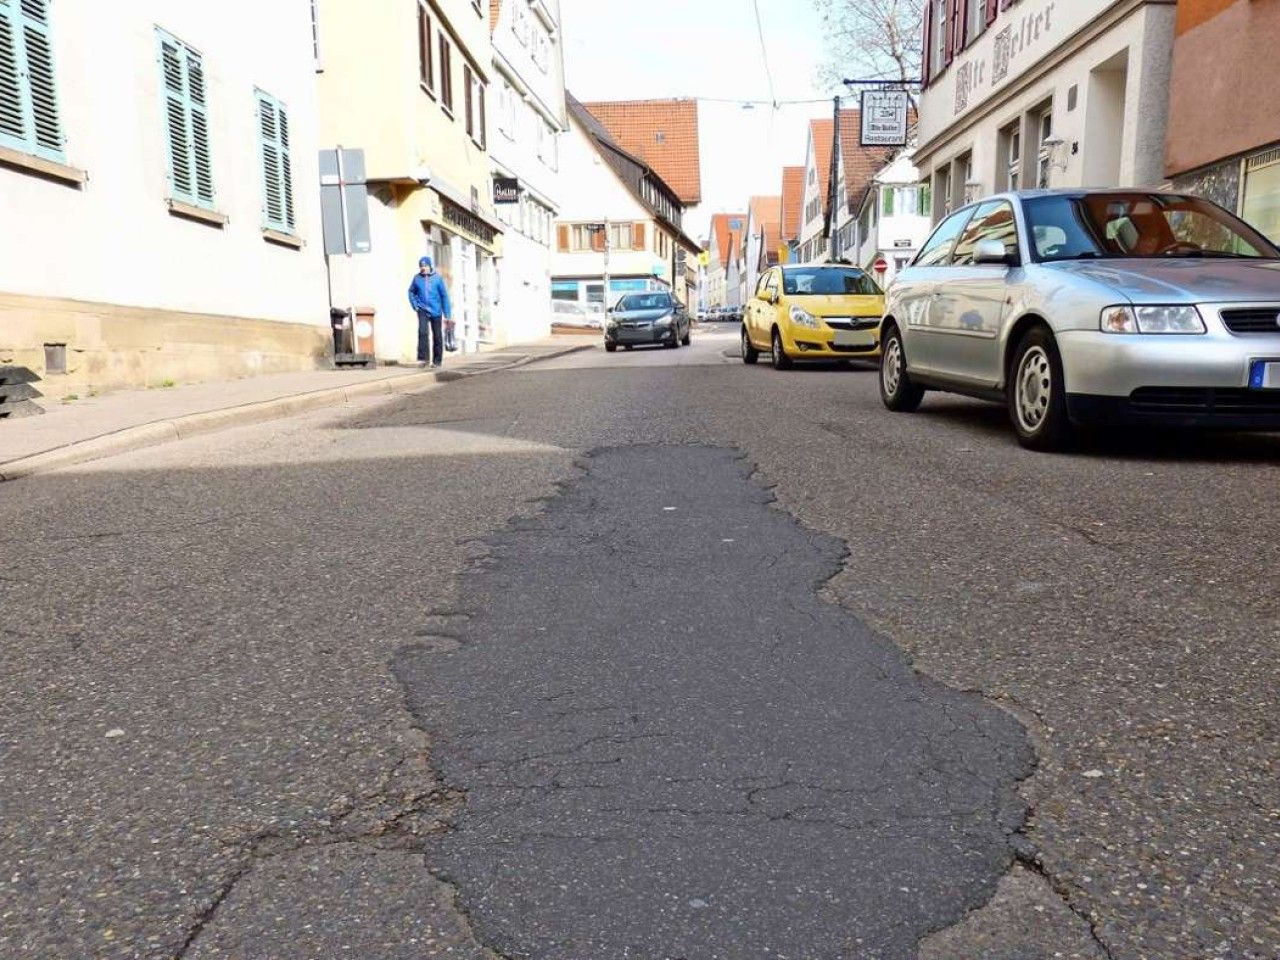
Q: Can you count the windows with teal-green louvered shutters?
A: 3